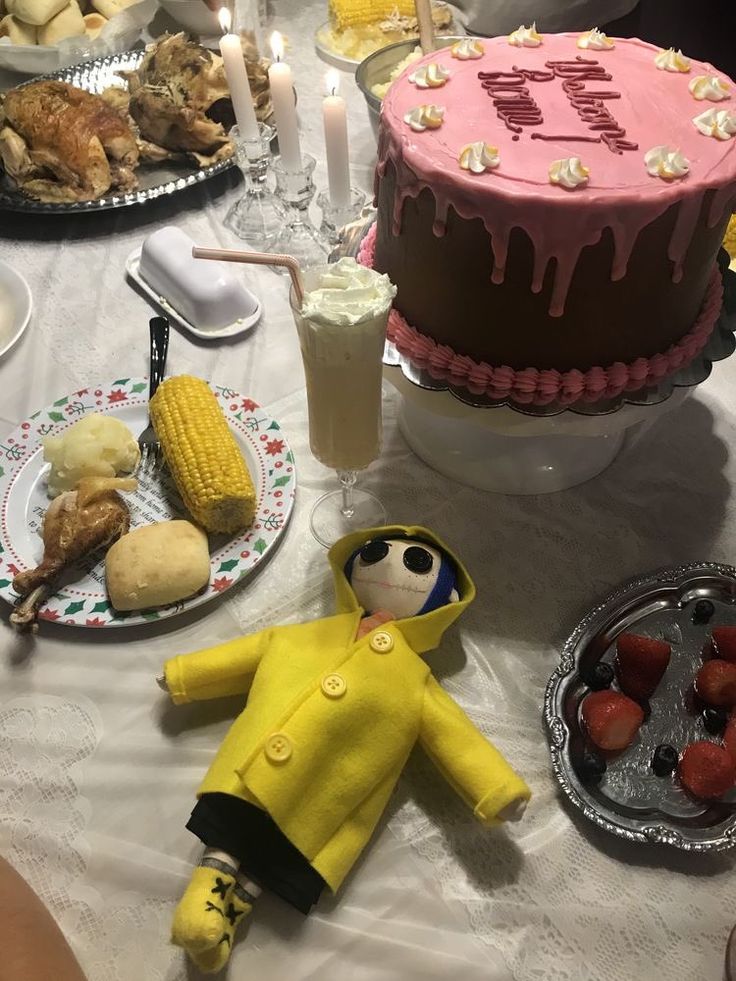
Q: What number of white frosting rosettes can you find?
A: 11